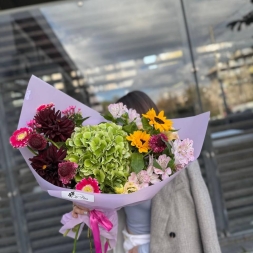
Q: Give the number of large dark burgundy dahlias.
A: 2